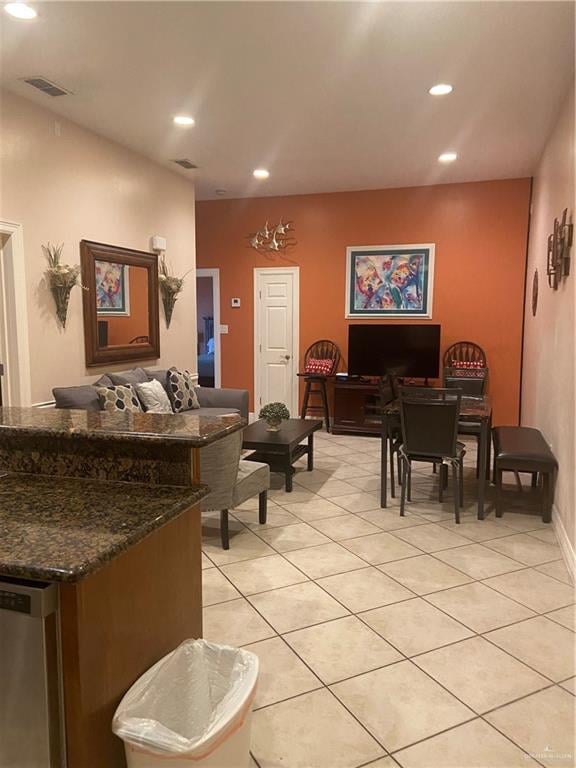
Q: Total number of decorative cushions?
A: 5